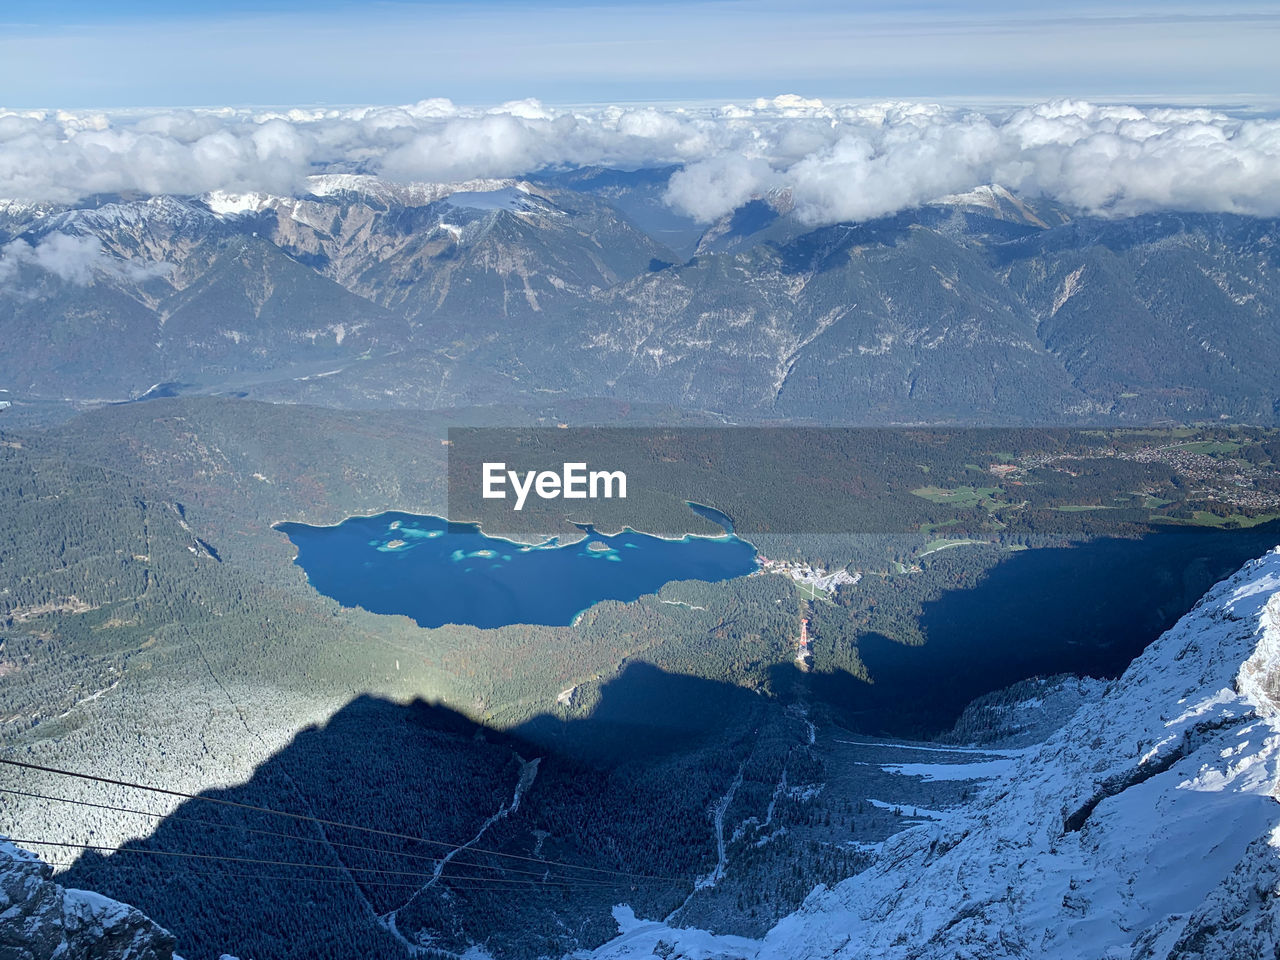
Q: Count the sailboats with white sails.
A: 0